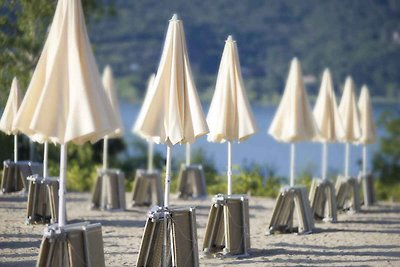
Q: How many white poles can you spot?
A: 12